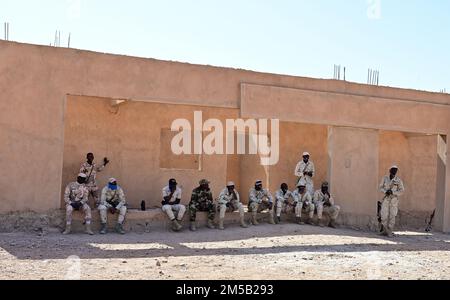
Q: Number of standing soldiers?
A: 3